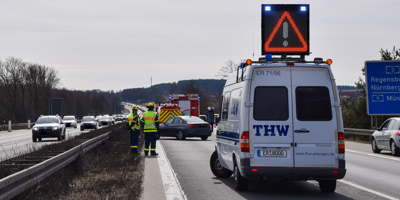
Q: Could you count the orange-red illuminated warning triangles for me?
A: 1